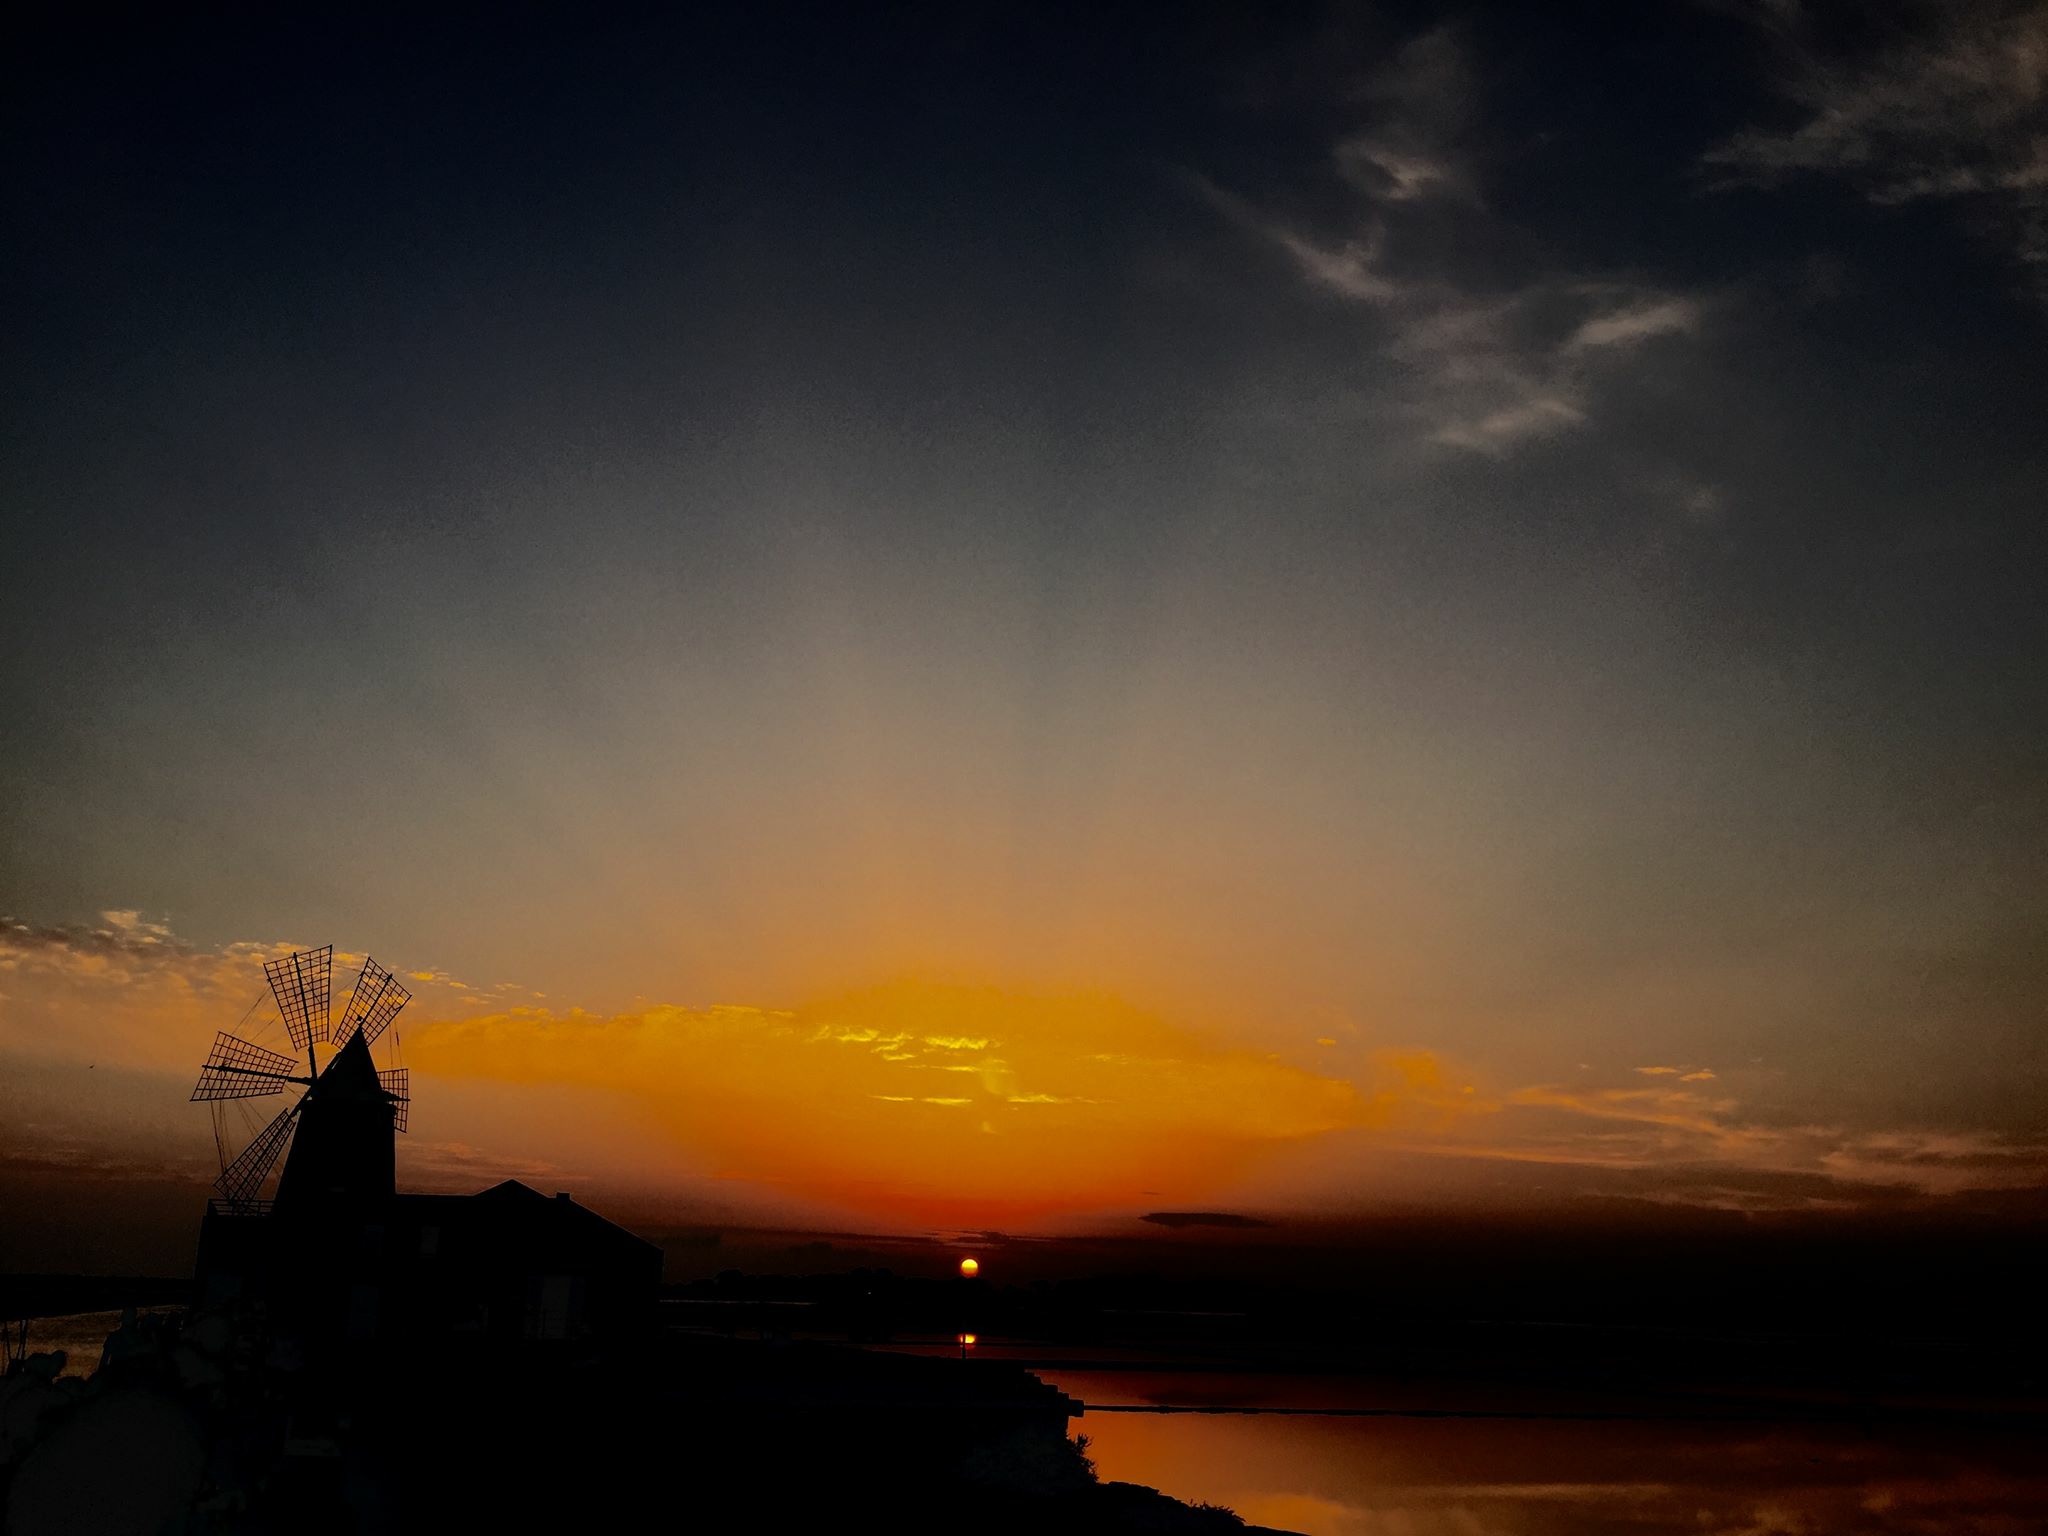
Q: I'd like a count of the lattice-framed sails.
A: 5